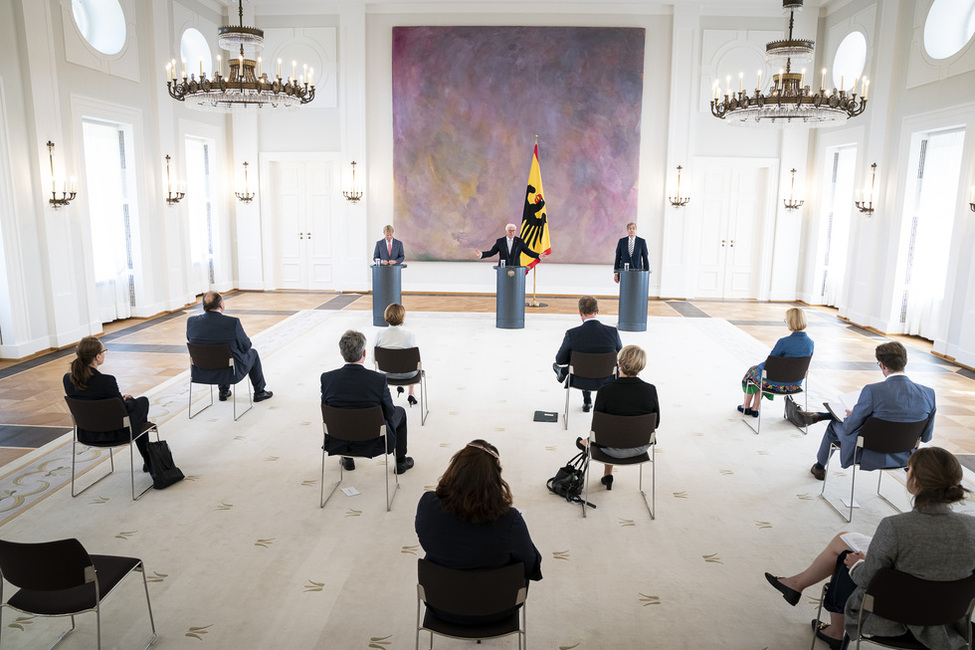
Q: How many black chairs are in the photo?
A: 11